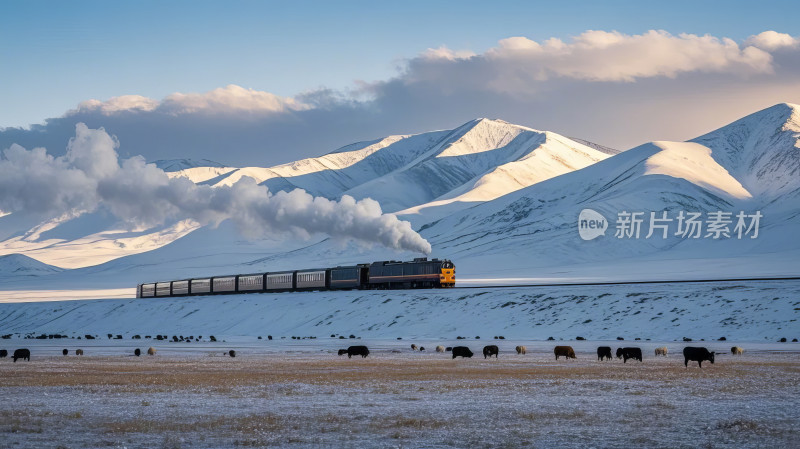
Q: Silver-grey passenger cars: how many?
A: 8